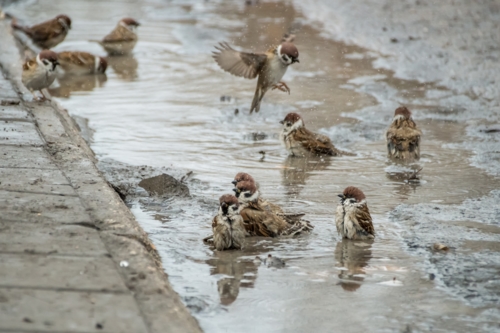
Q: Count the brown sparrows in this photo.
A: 11